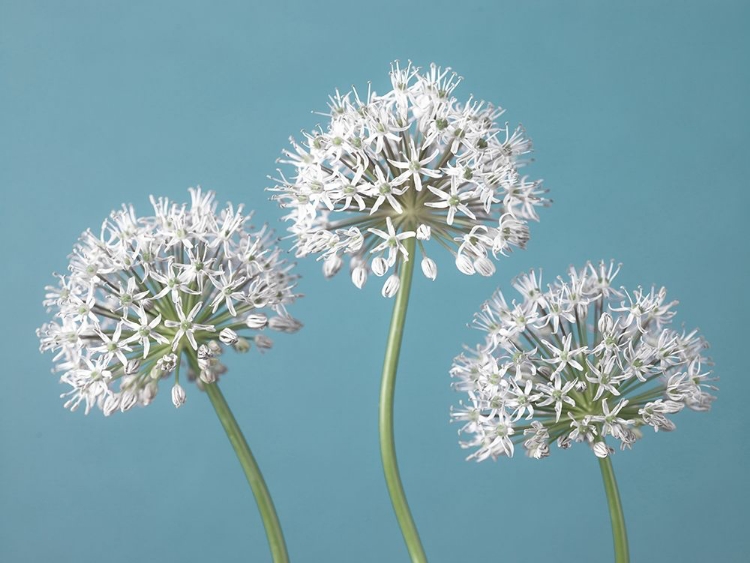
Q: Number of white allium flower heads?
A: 3